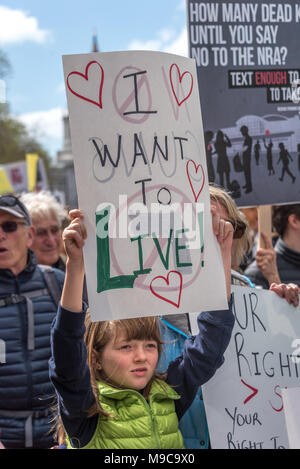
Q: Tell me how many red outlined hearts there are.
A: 4